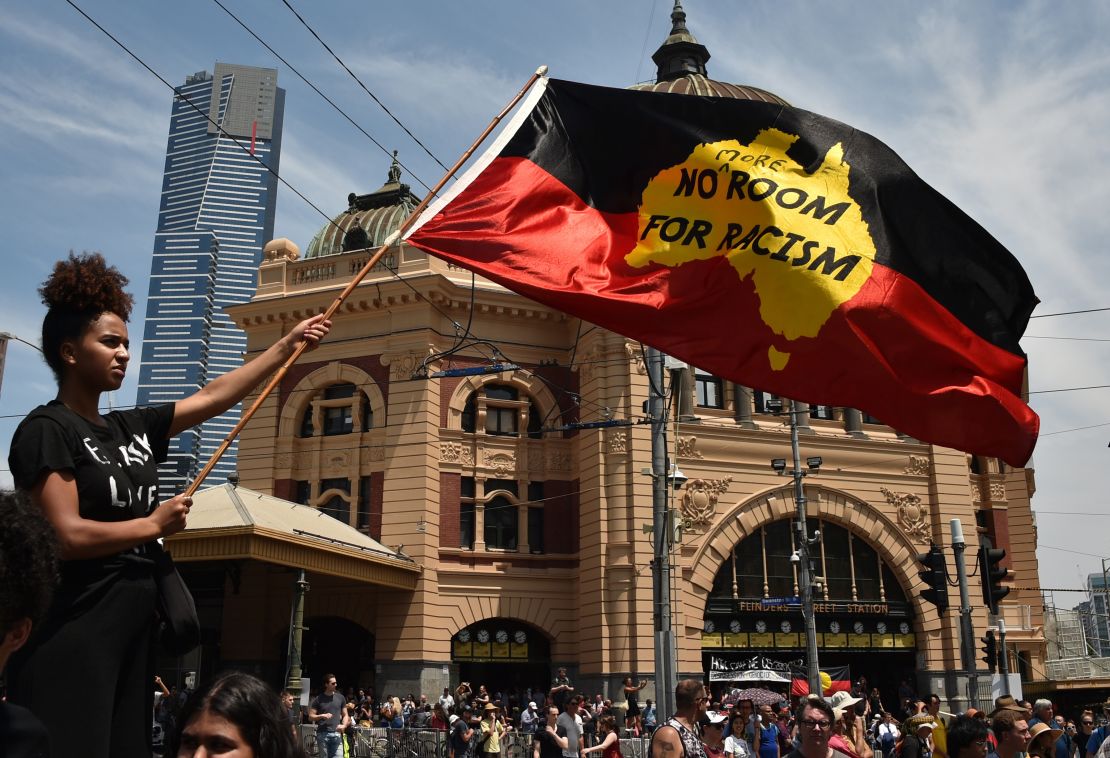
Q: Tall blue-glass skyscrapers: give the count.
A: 1